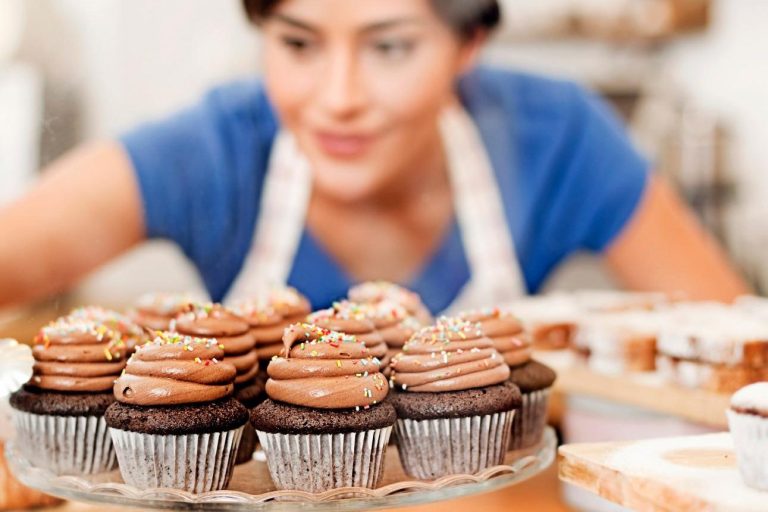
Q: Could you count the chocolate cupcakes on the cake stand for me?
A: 13